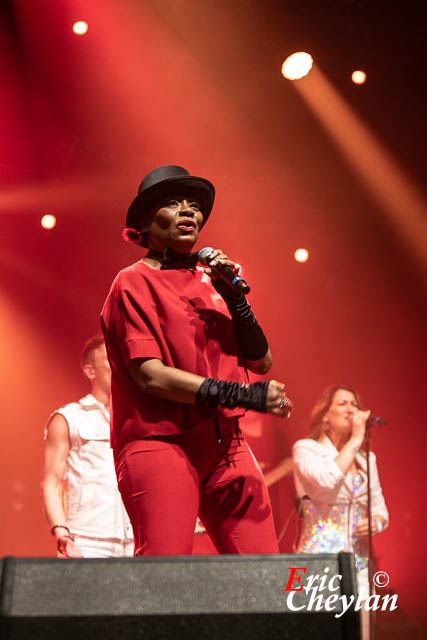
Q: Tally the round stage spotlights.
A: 5